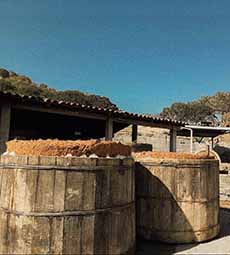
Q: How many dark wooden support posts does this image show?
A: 4